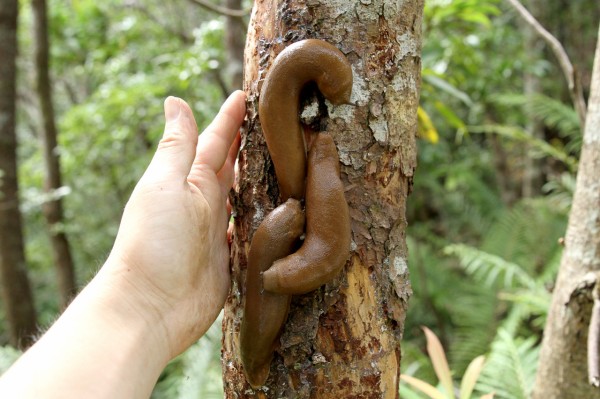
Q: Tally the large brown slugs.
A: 3